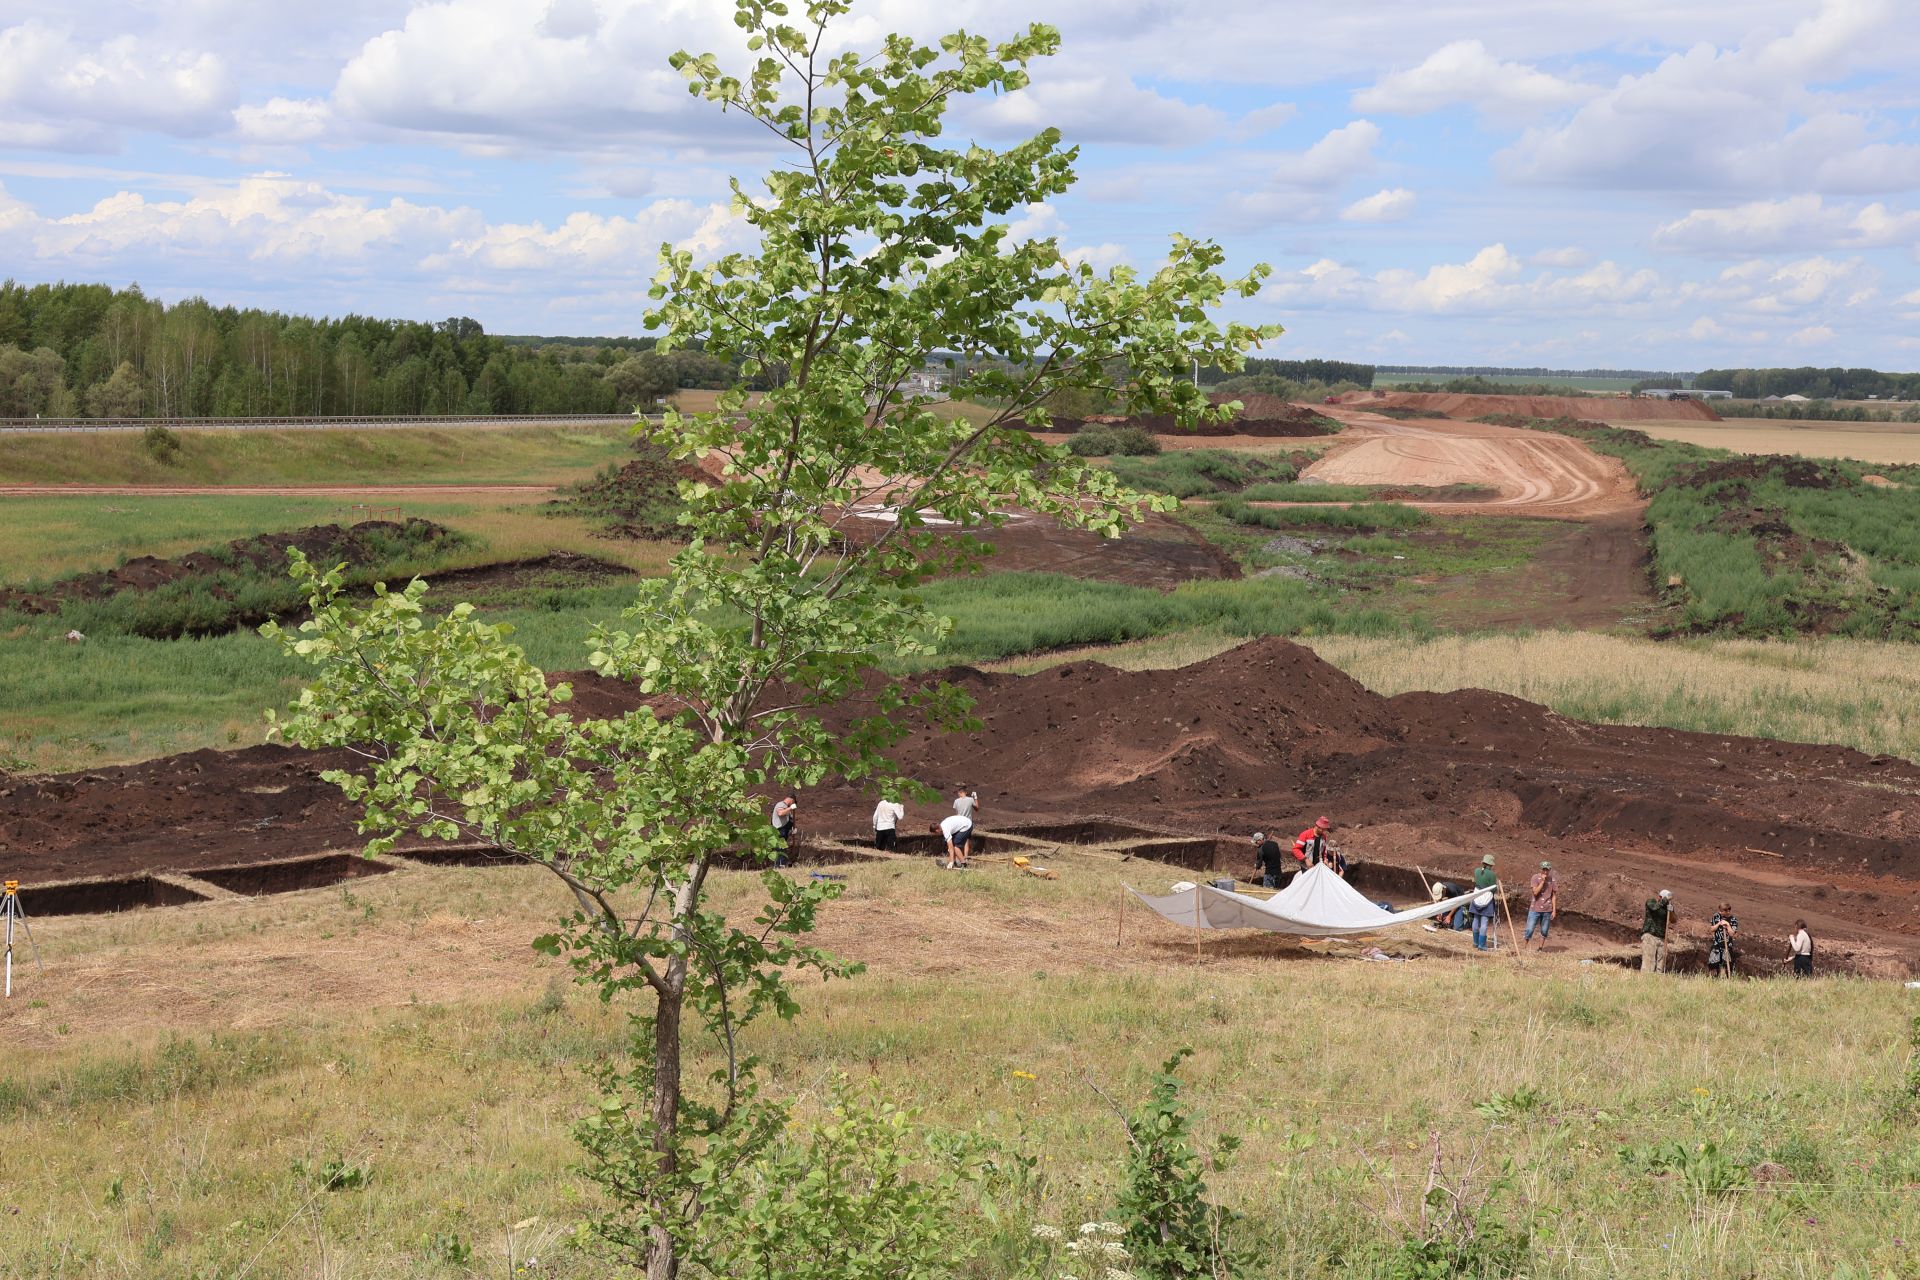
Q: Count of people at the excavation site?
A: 13